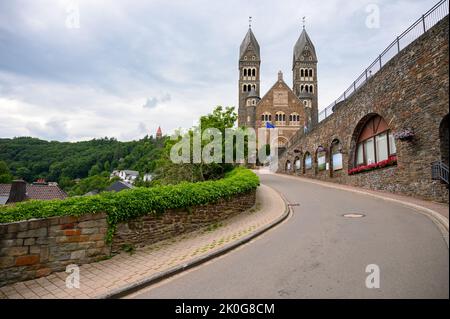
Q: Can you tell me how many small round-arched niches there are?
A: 5